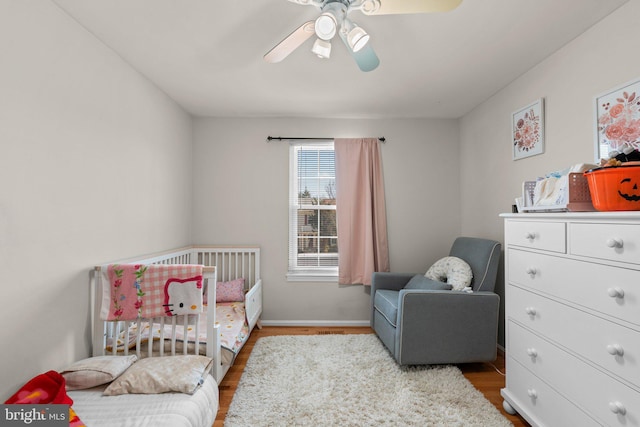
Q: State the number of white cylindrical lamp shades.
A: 3